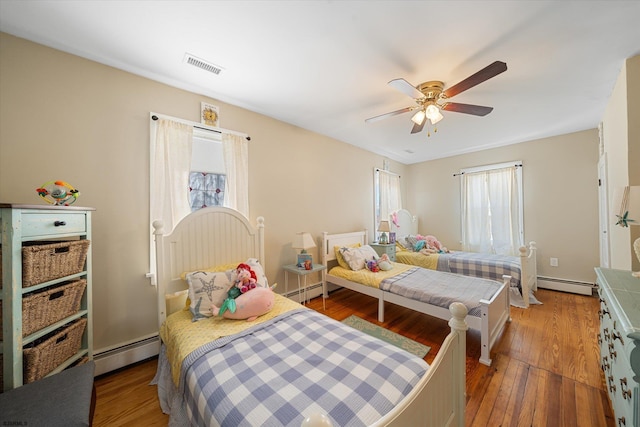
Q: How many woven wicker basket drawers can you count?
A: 3